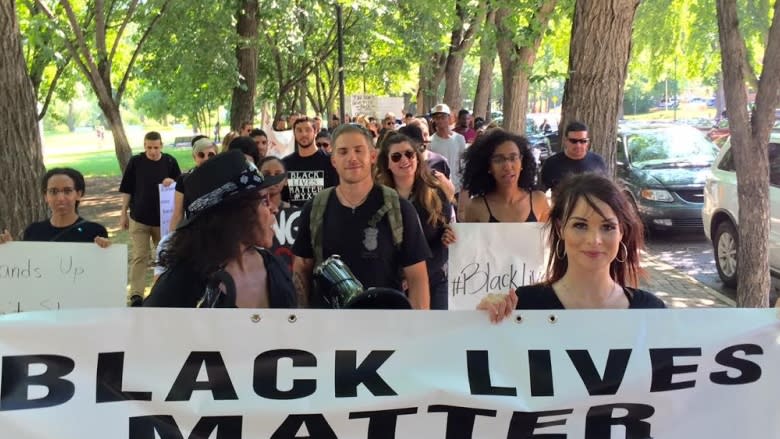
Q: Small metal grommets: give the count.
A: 4